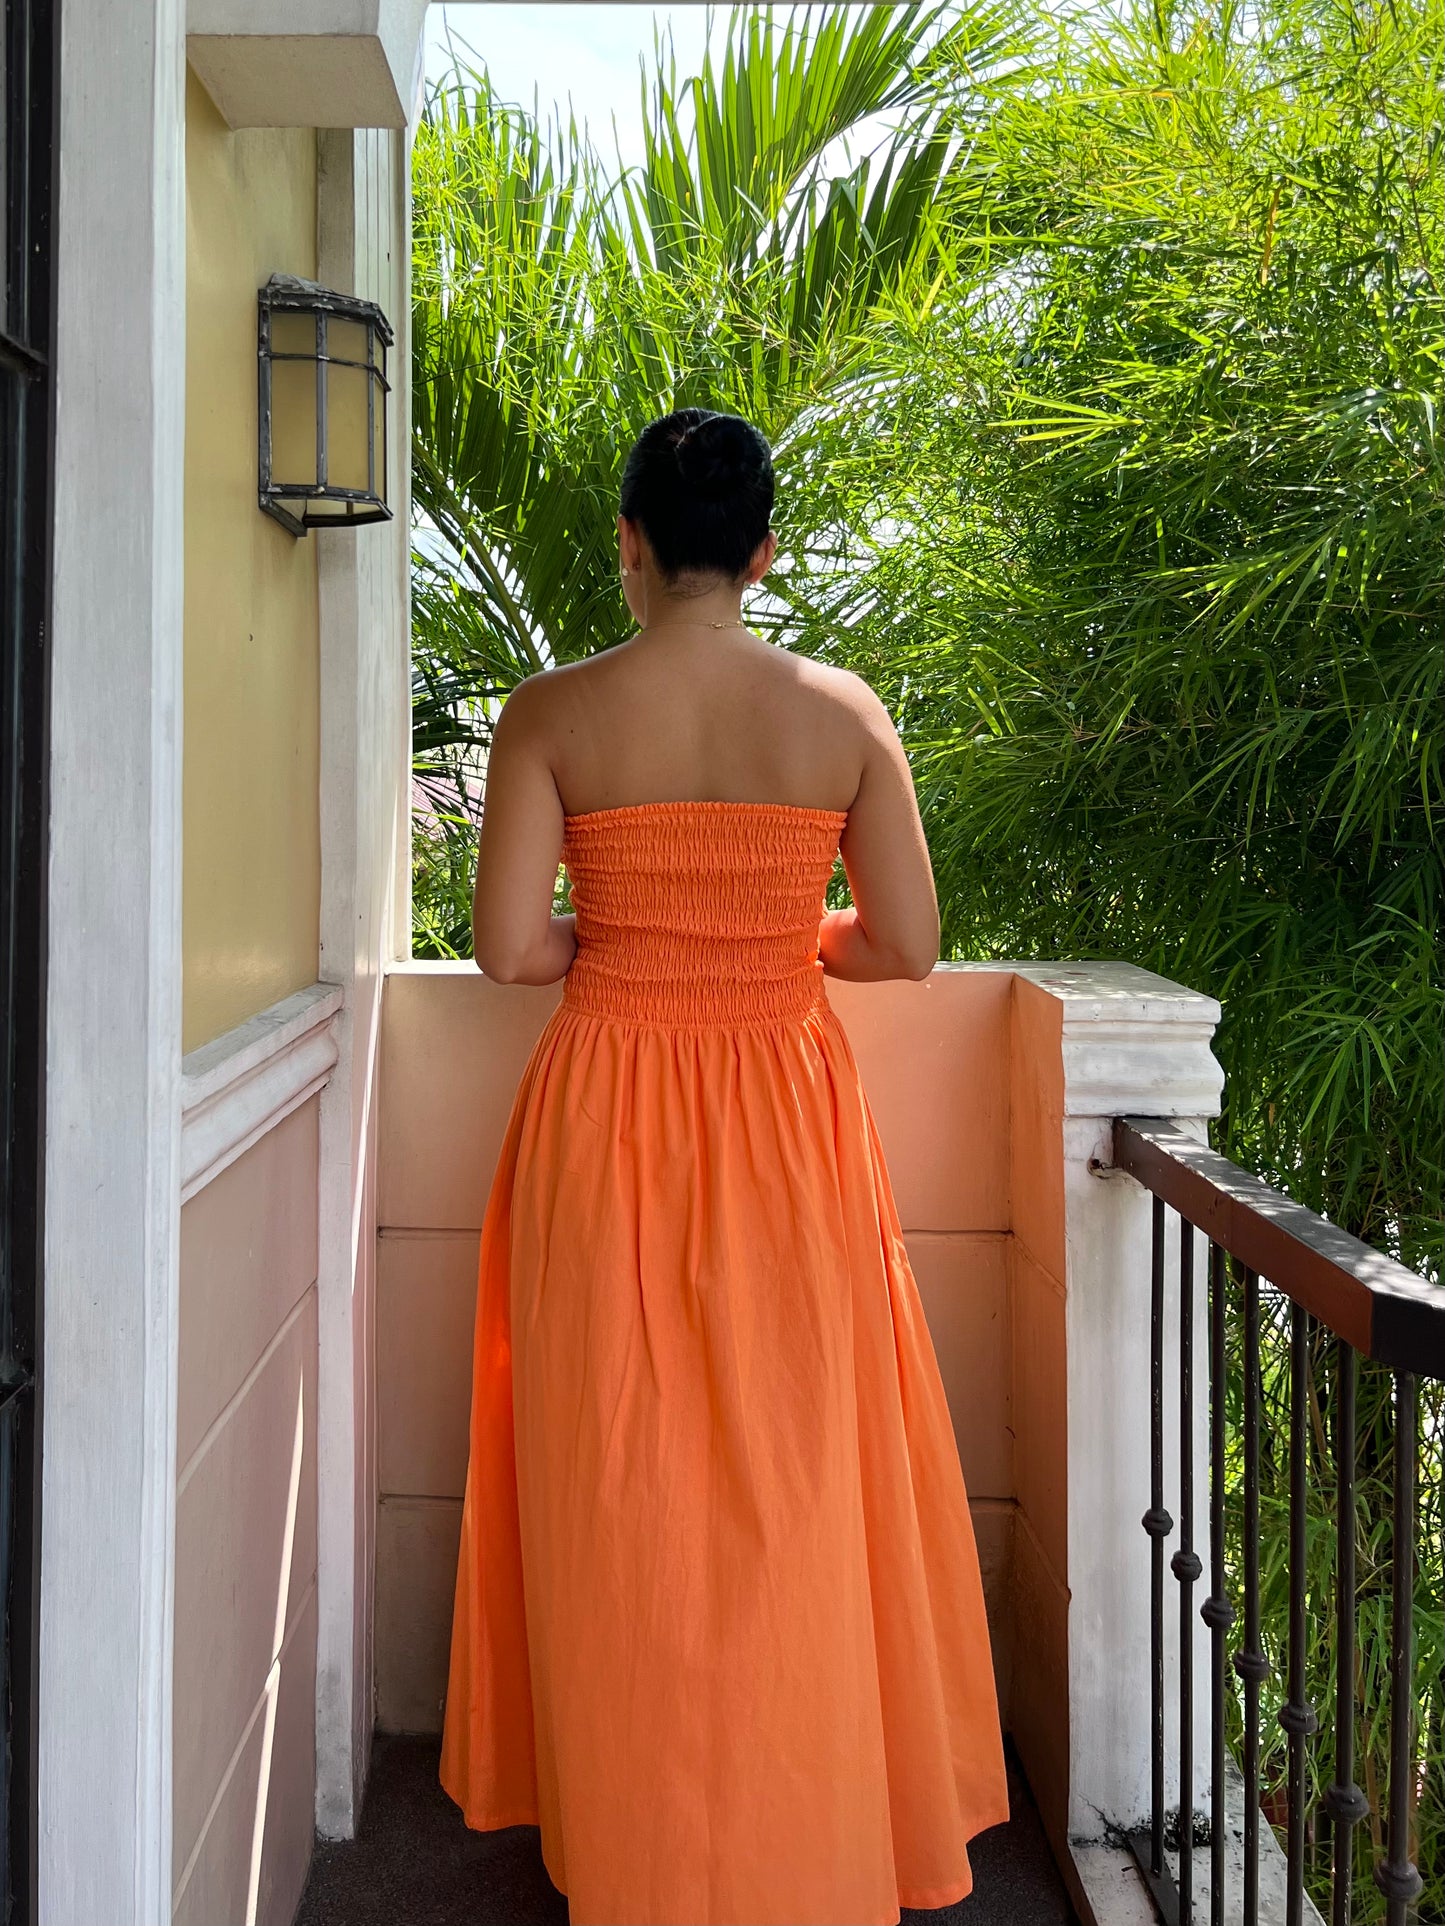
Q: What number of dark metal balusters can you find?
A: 7